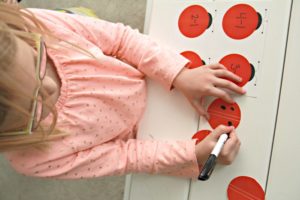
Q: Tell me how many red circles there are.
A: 7